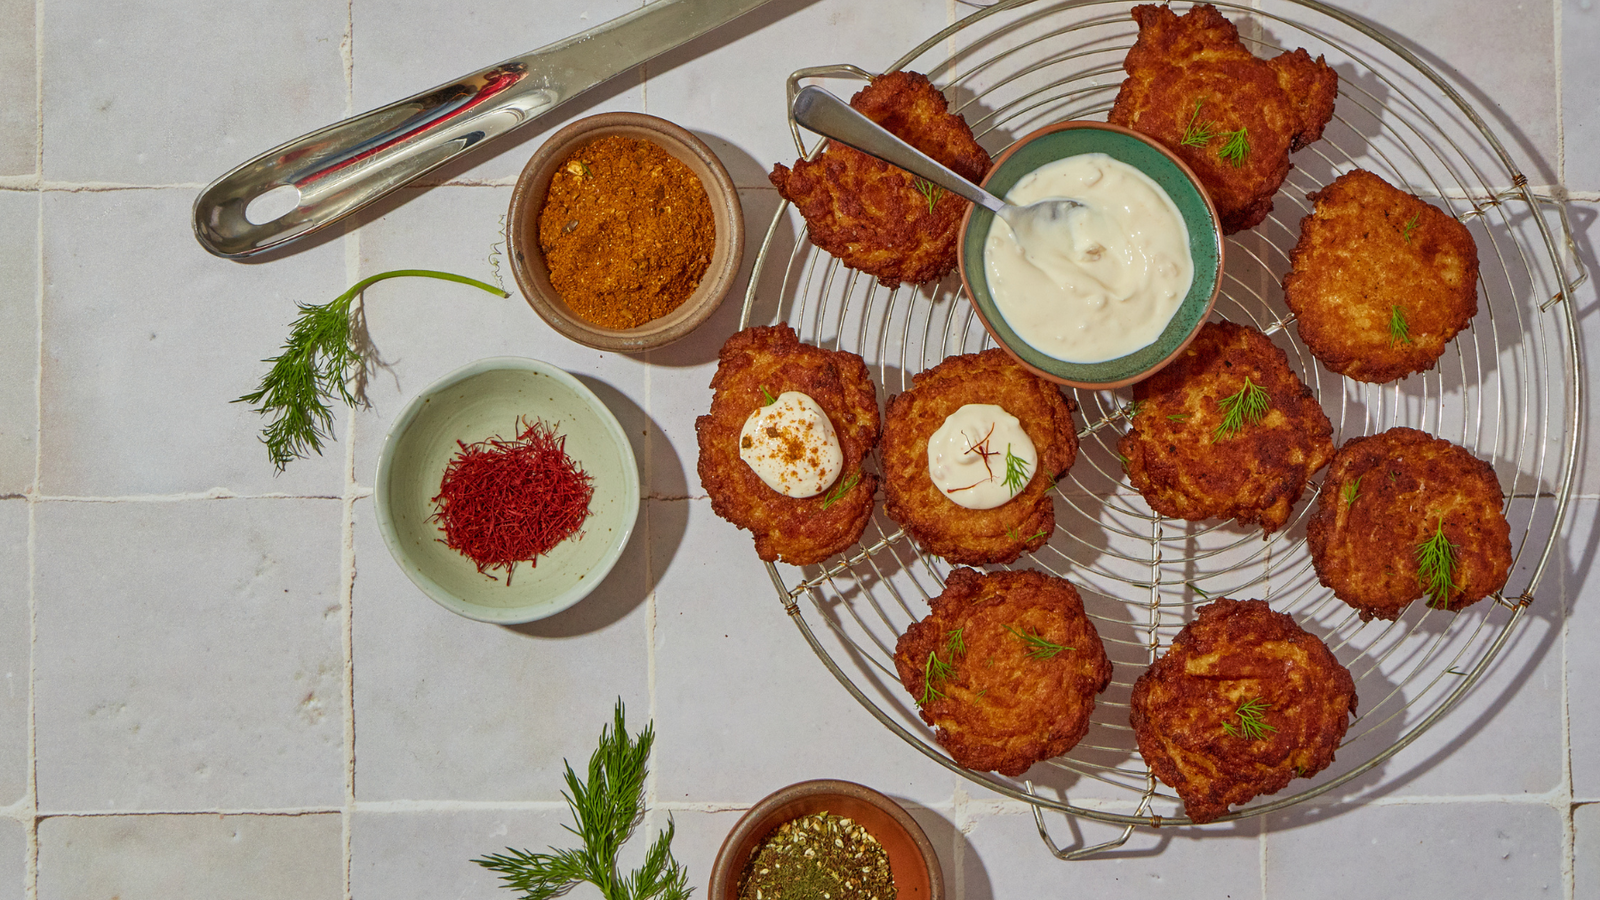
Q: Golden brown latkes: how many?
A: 9